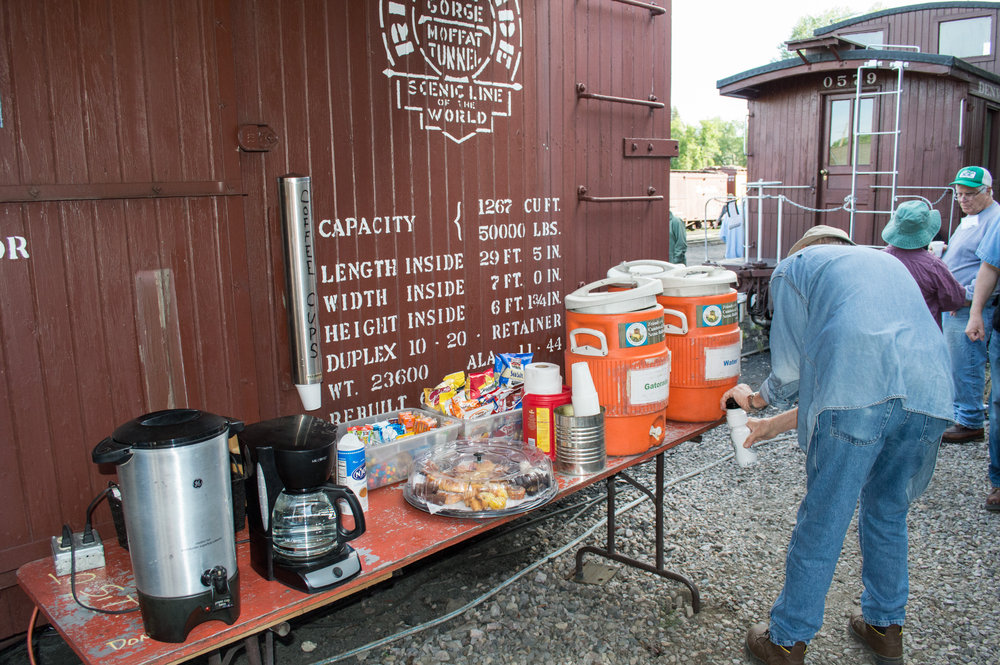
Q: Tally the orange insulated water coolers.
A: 3